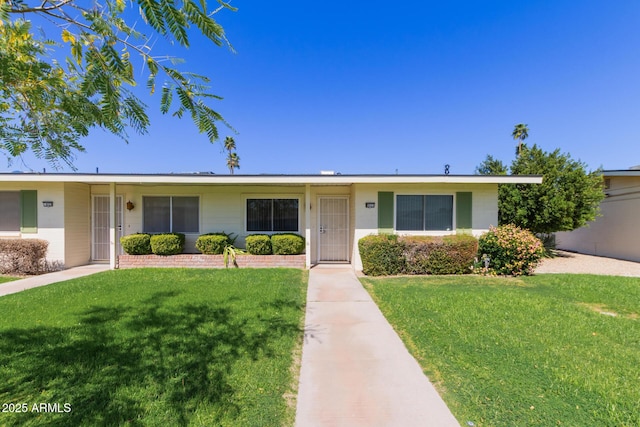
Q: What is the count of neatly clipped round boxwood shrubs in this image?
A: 5